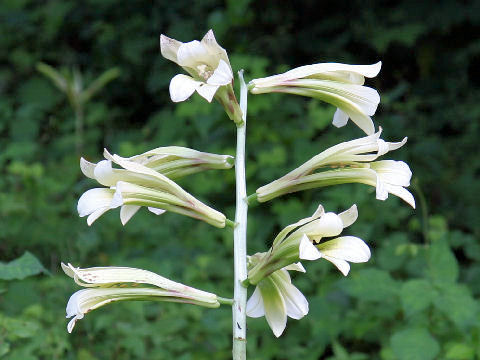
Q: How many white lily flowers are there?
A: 8